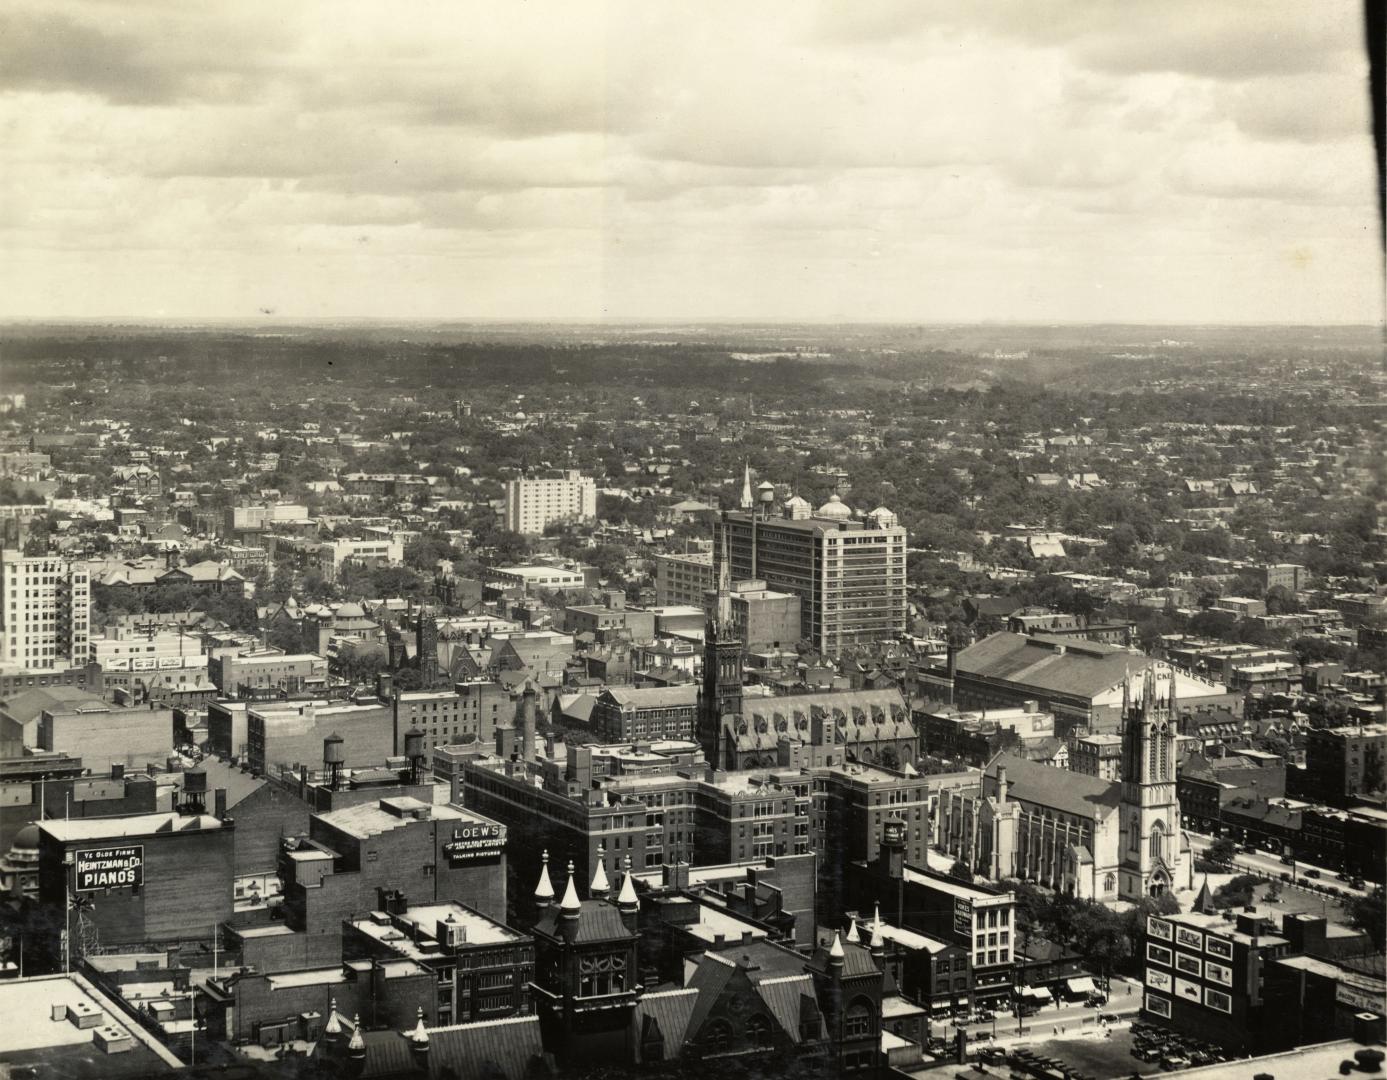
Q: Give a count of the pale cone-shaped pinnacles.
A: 10